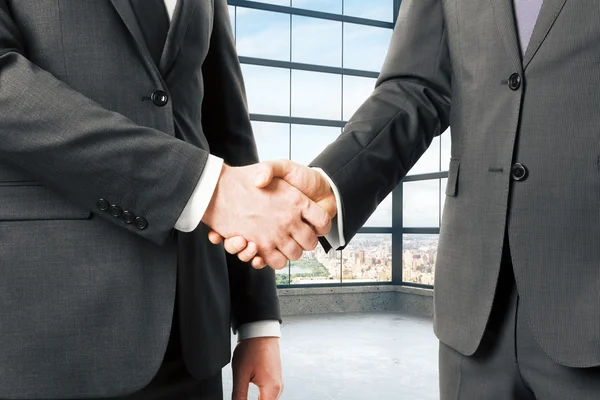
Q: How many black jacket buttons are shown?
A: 7